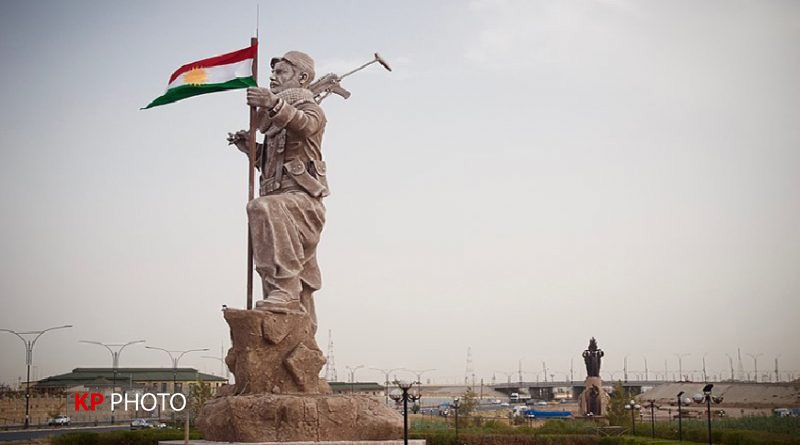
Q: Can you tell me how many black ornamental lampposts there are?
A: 6